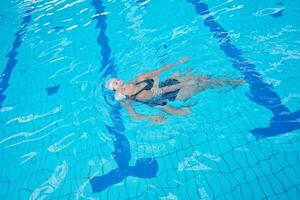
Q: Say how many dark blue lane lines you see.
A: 3